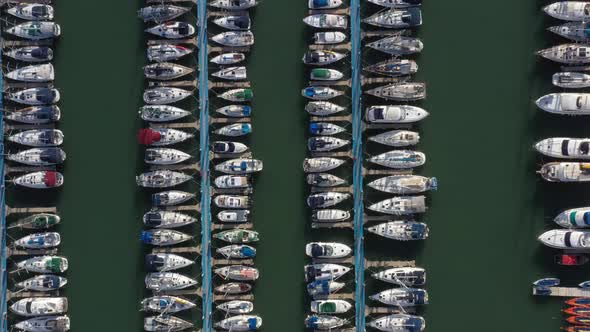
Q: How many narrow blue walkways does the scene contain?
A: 3